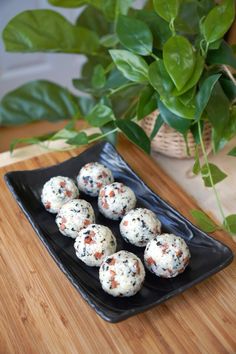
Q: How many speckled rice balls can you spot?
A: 8